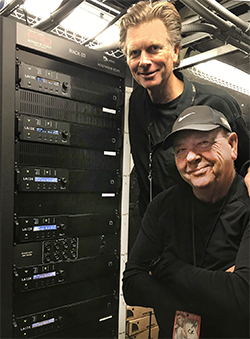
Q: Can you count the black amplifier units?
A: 6